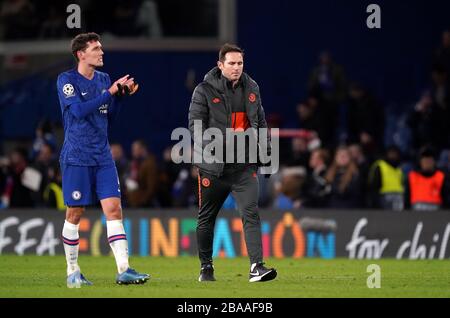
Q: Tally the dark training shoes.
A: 2